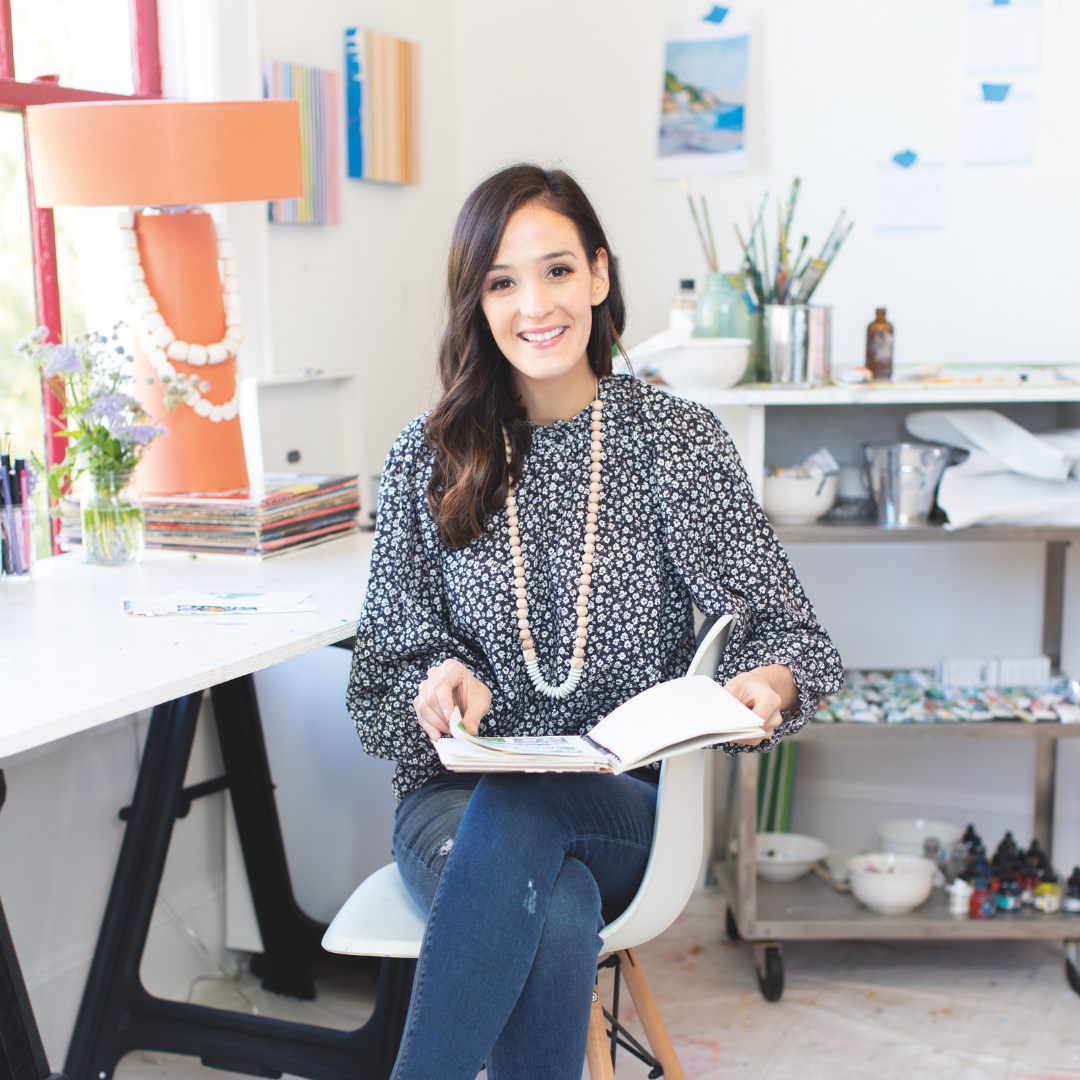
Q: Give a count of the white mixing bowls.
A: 5